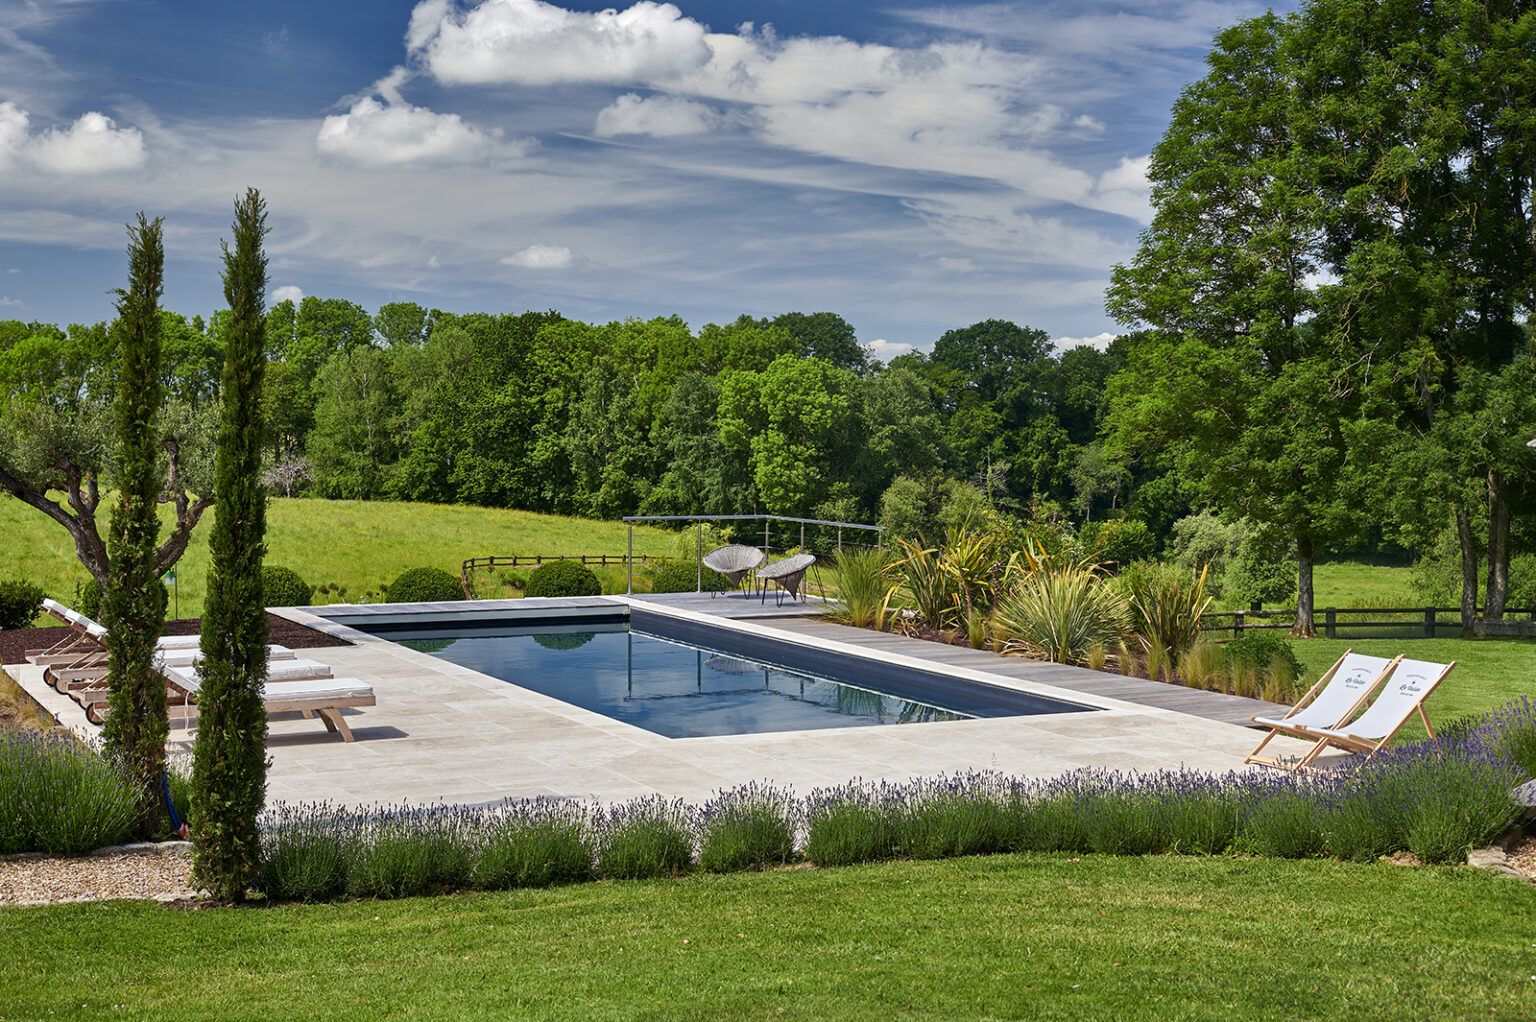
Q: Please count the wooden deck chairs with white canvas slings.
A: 2